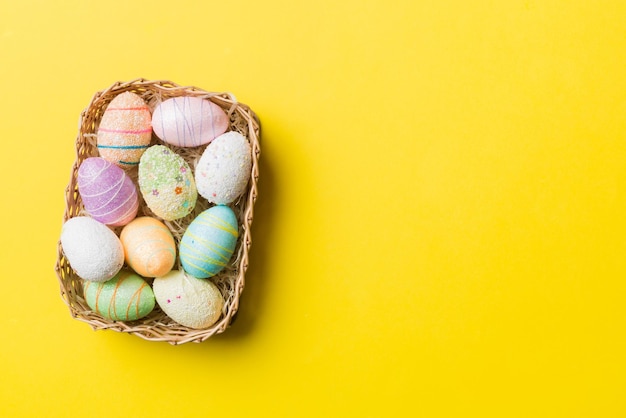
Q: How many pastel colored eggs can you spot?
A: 10